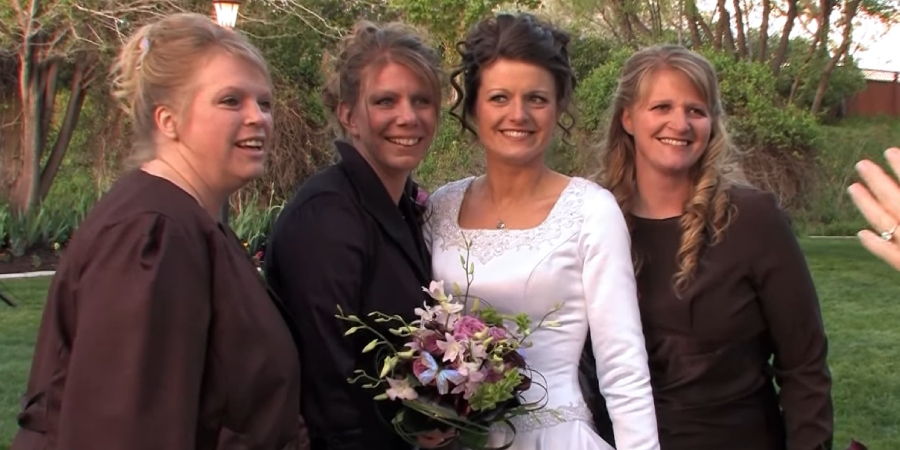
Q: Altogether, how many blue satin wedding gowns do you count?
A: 0